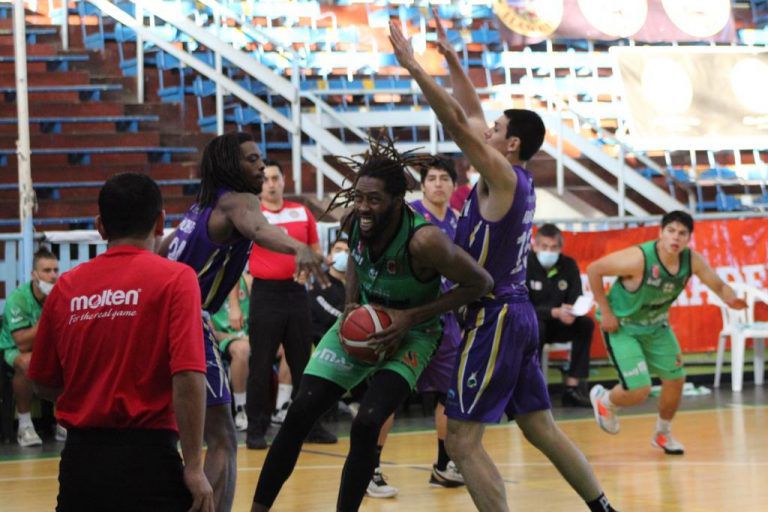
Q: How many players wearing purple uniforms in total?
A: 3